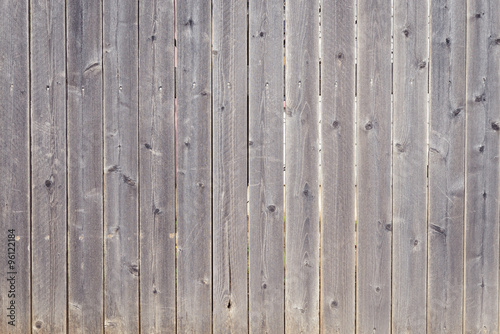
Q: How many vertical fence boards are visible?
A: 14